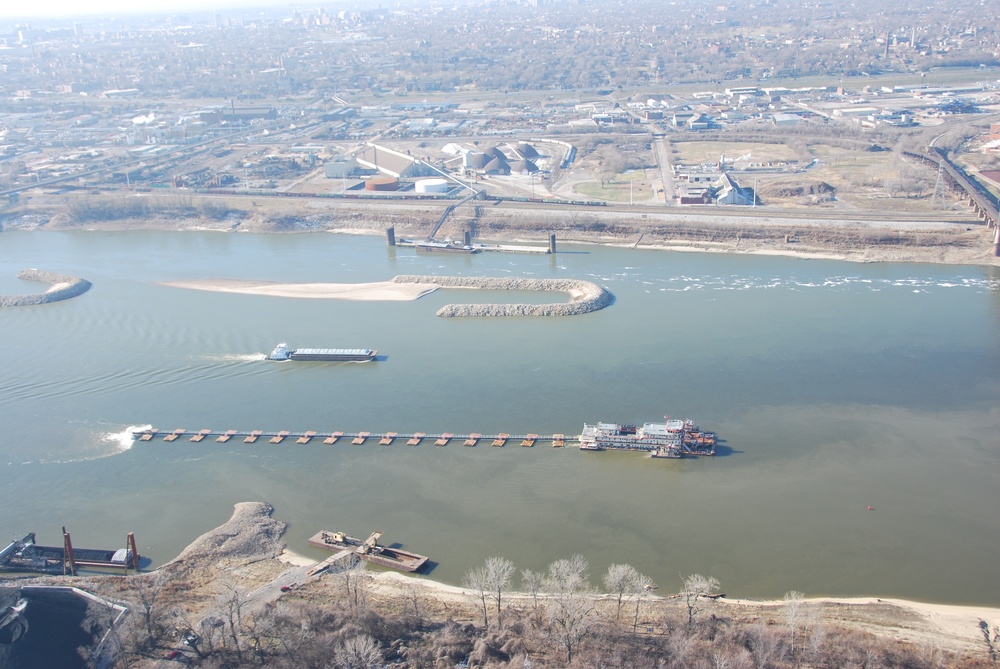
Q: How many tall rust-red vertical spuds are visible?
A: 2